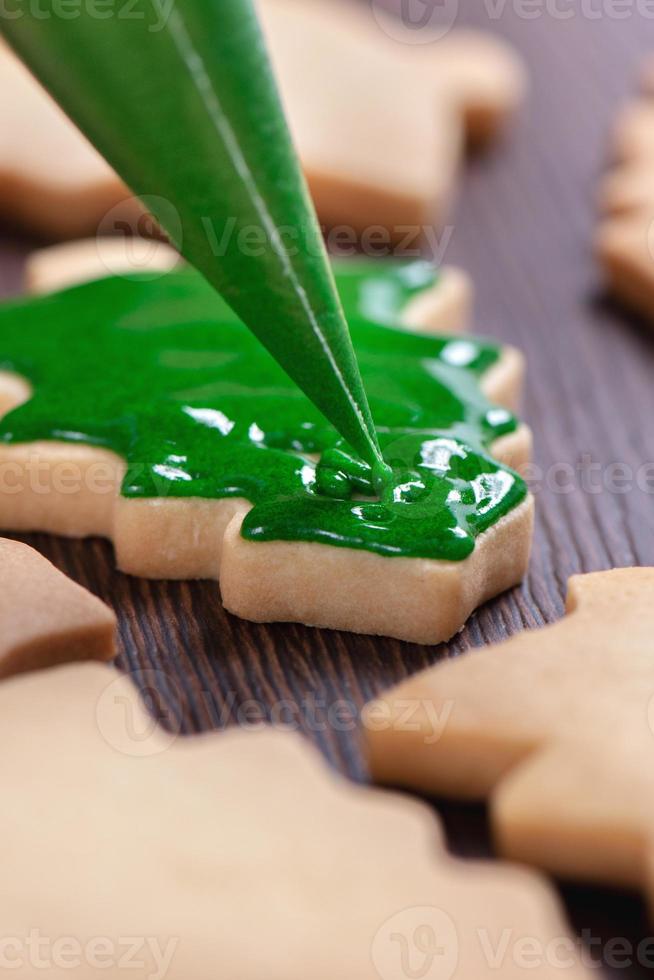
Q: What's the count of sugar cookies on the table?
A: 6